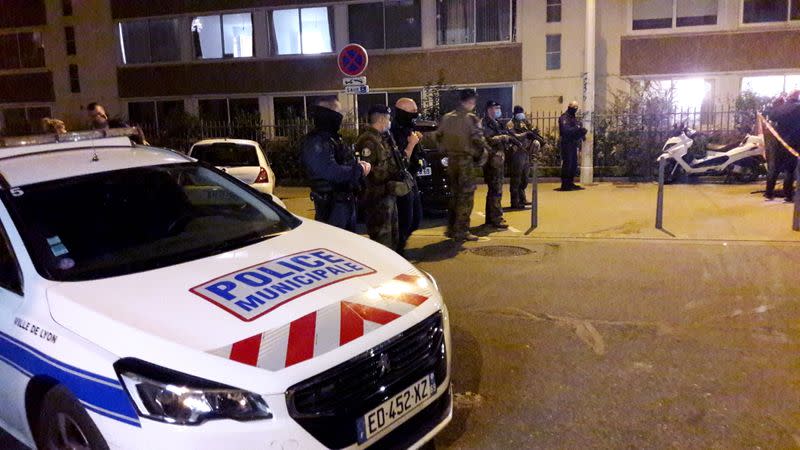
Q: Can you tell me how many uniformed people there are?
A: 7